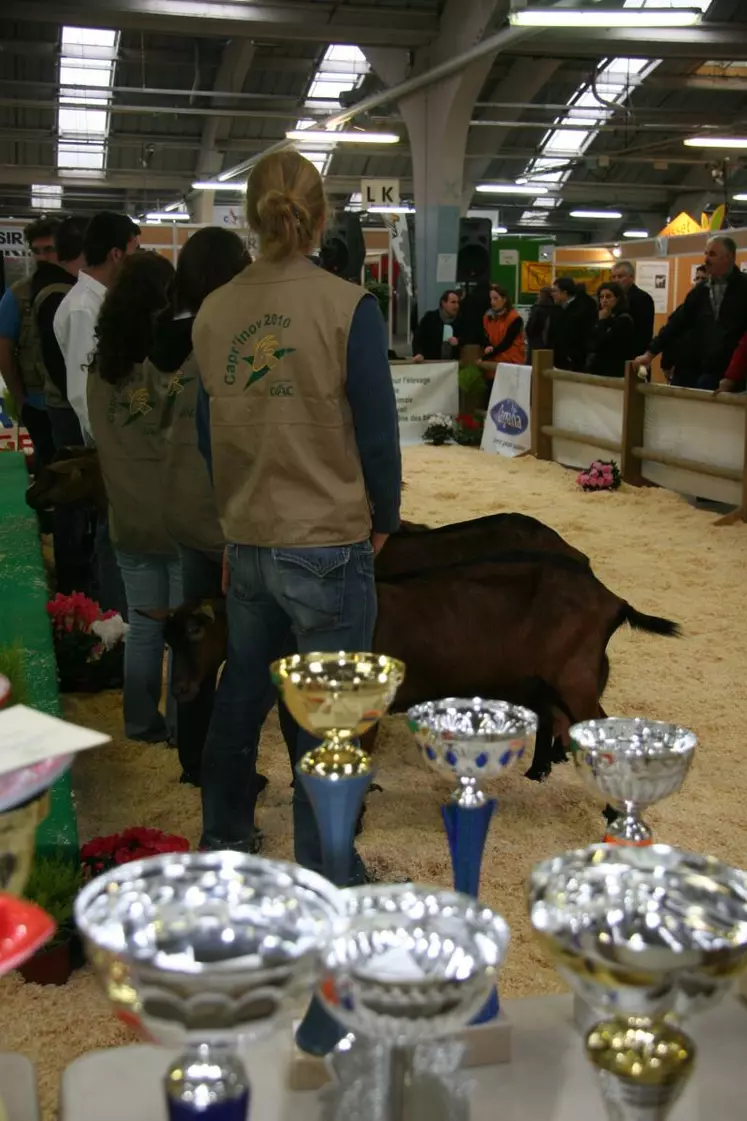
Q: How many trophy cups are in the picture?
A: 6